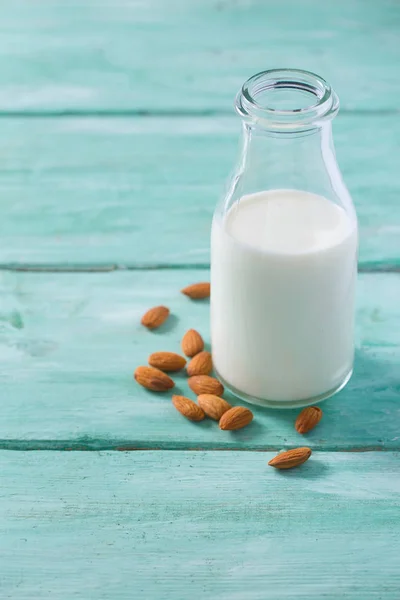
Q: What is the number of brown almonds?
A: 12